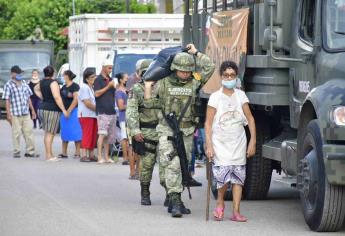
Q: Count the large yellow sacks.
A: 0